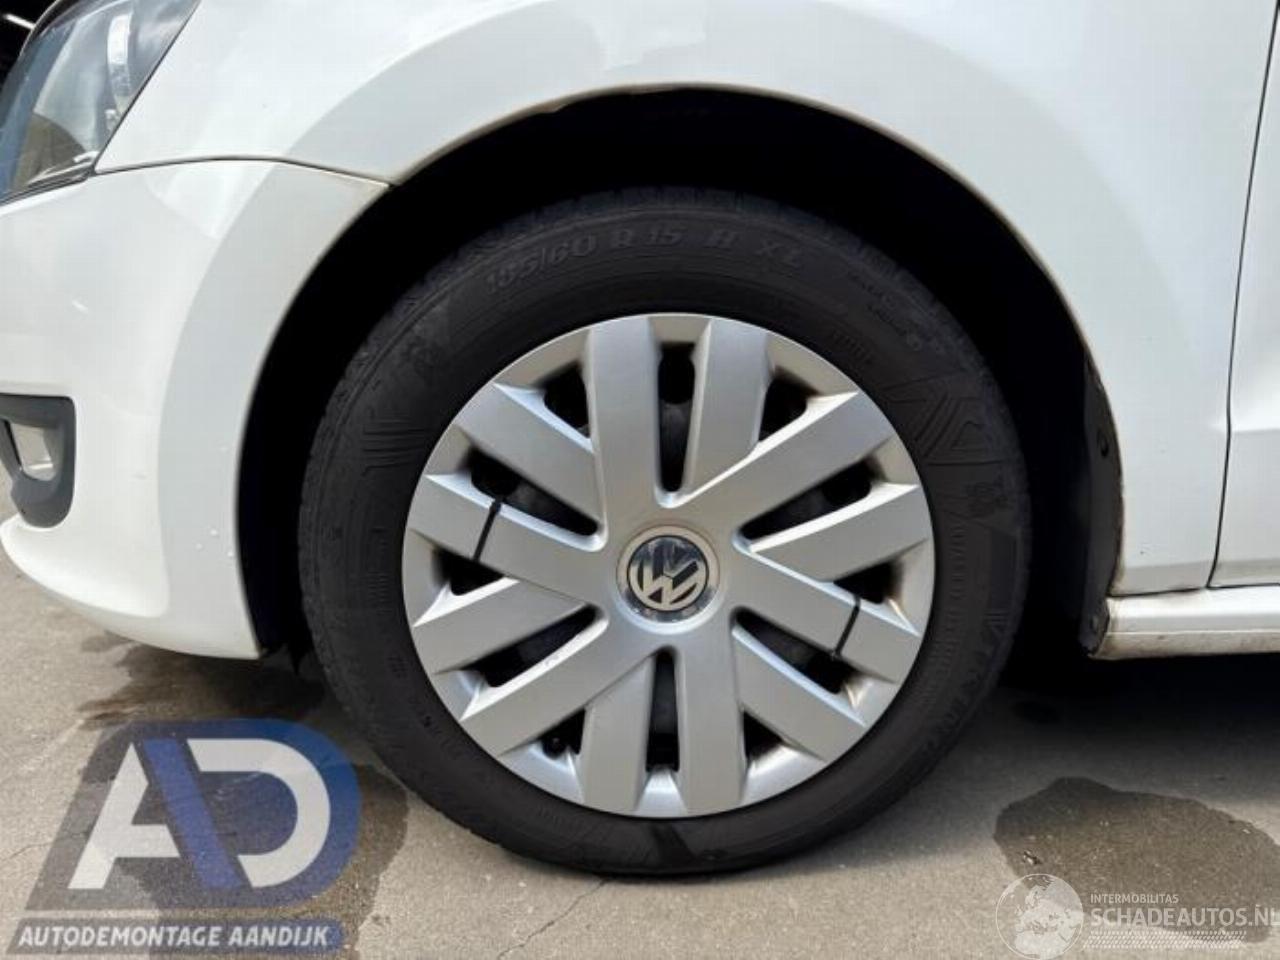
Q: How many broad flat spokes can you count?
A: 12